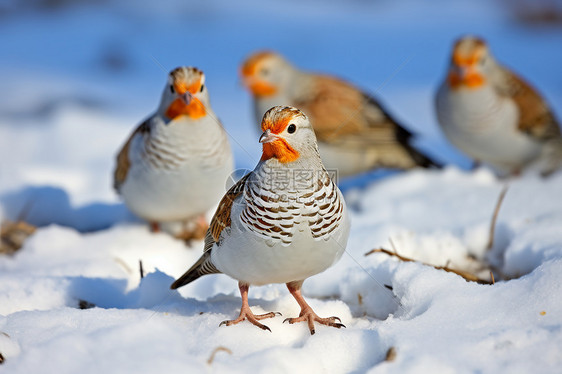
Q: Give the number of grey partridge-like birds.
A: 4